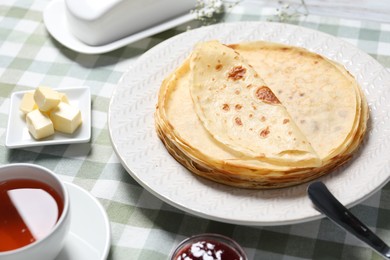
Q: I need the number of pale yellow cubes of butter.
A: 5